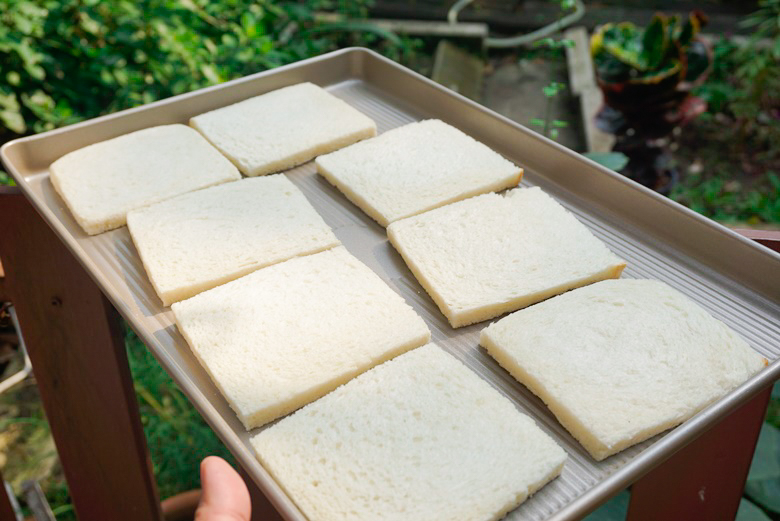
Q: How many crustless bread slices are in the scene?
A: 8